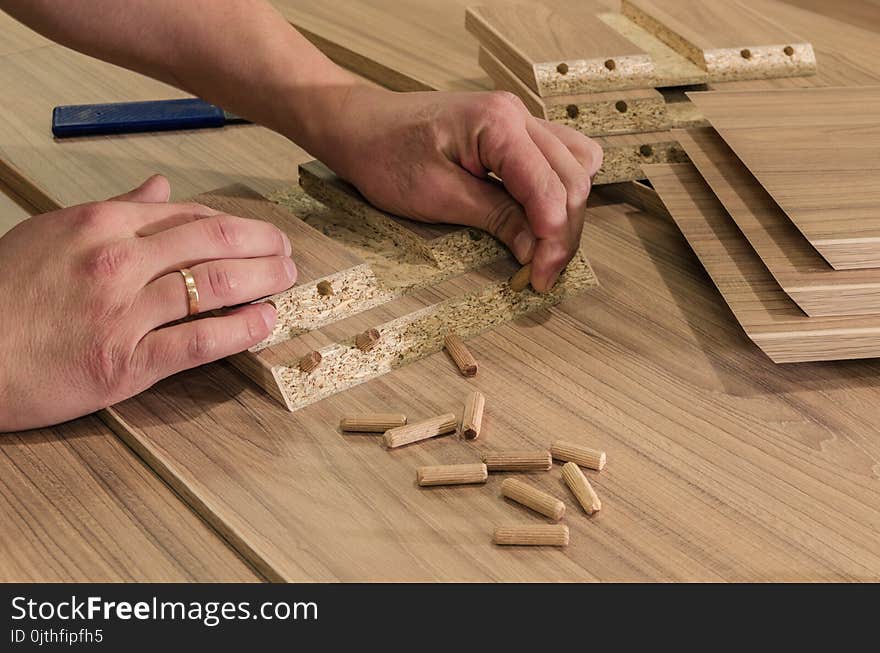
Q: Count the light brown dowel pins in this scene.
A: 13